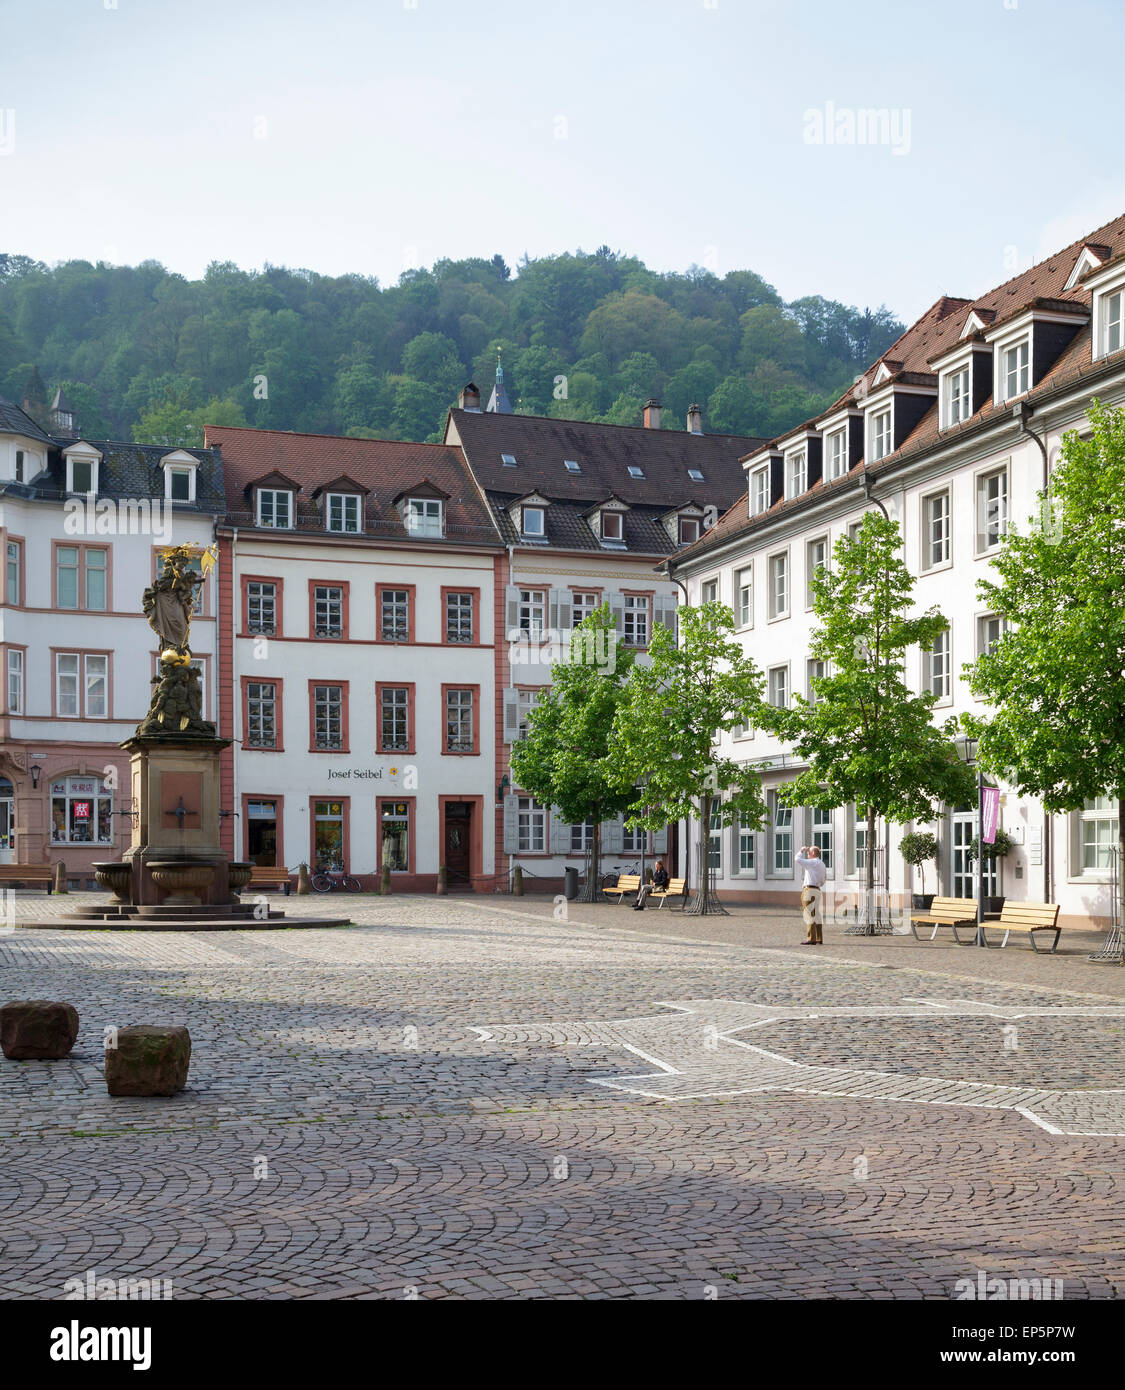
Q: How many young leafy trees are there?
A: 4